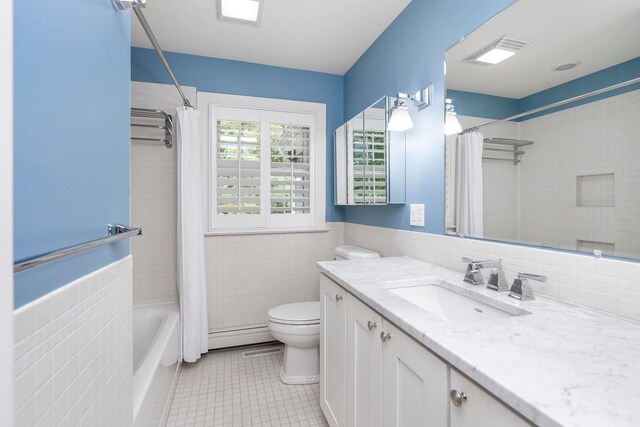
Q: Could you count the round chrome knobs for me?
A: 4